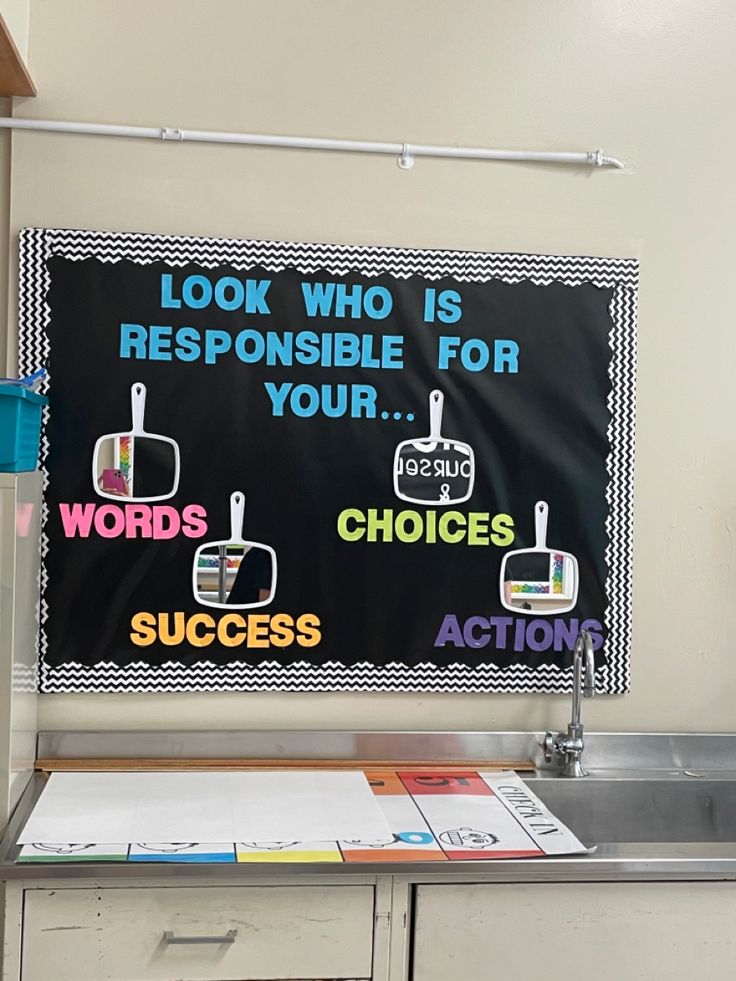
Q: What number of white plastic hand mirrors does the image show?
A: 4